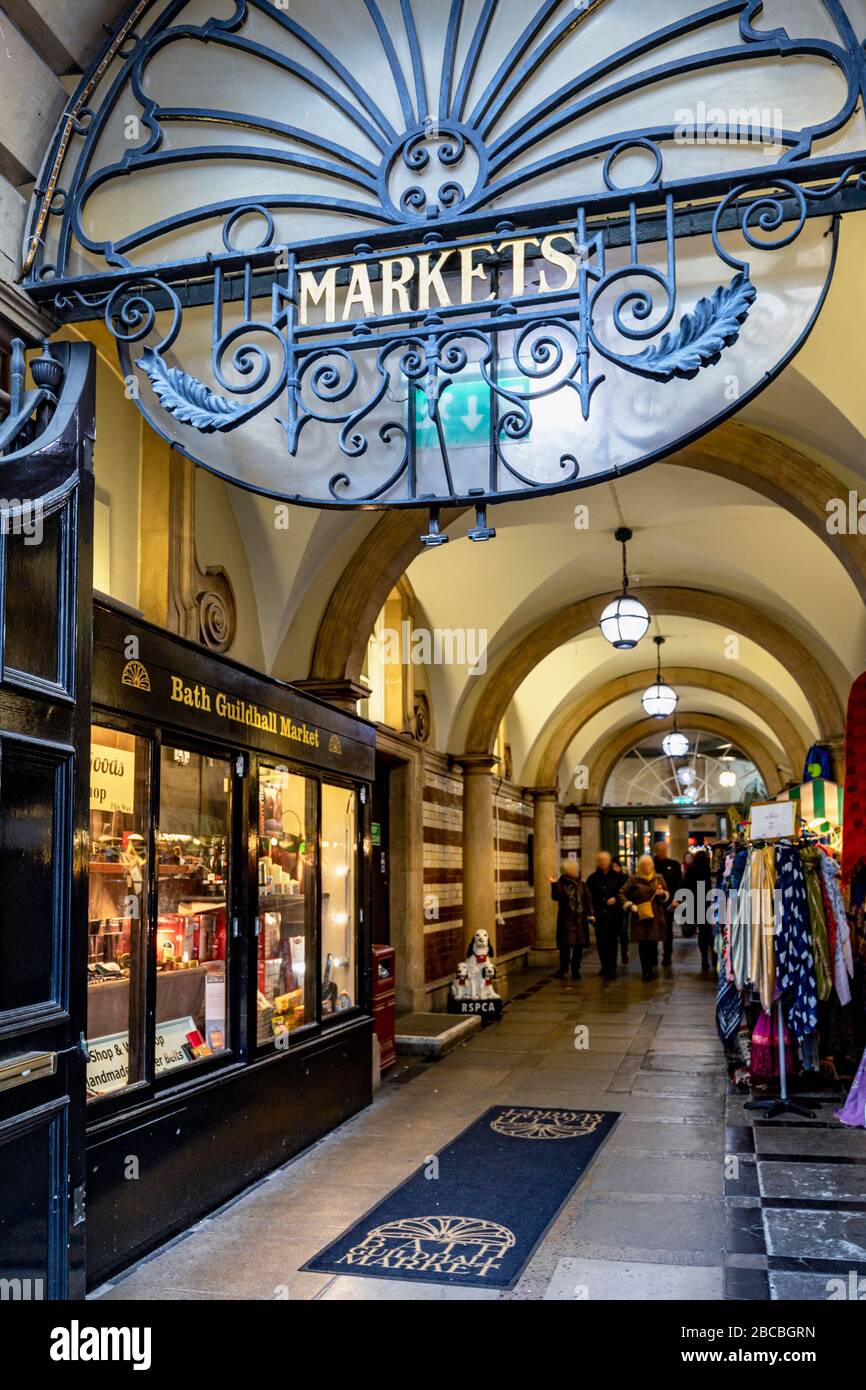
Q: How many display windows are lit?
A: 4